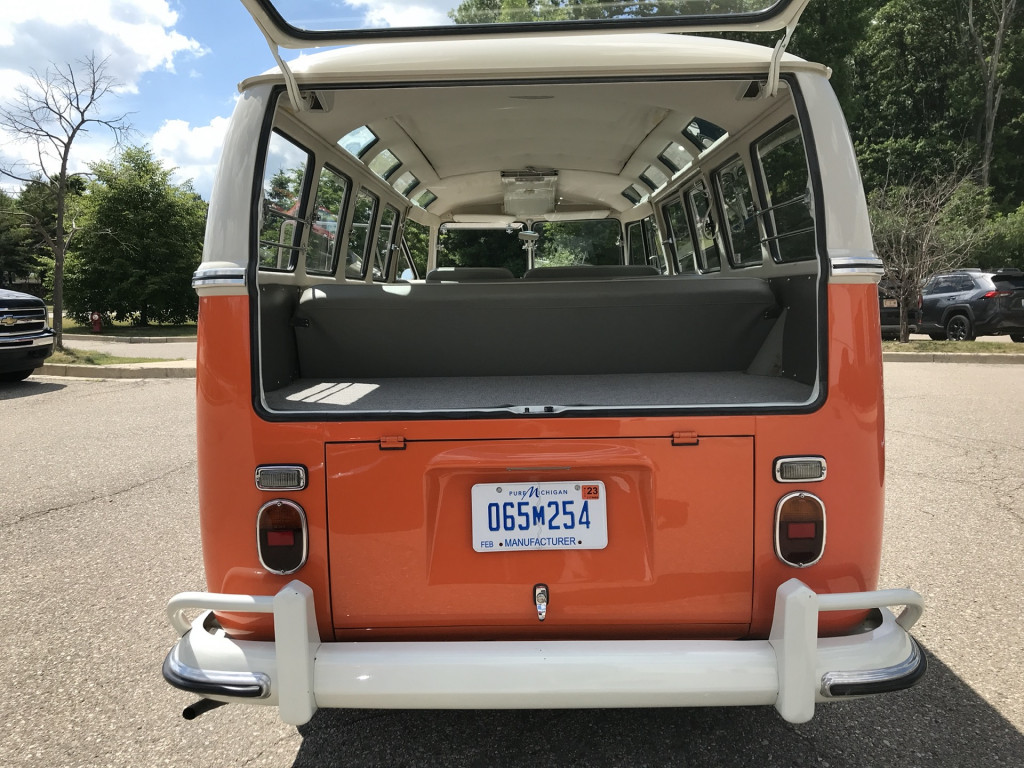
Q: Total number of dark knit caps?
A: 0